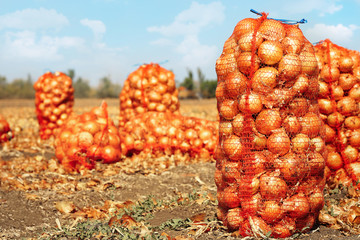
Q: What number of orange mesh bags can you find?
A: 7